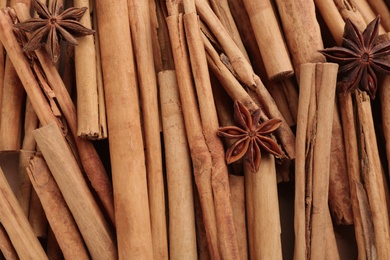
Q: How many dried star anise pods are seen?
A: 3